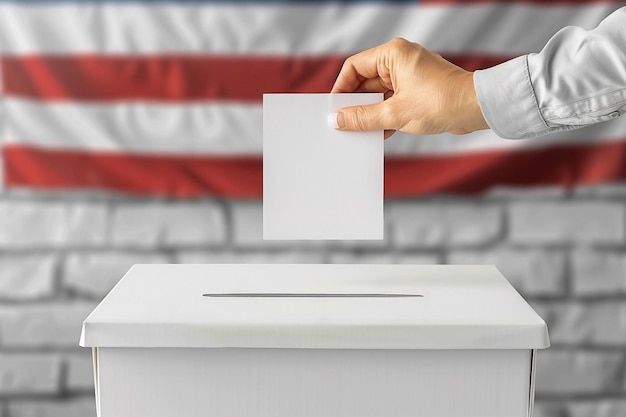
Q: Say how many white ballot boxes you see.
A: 1